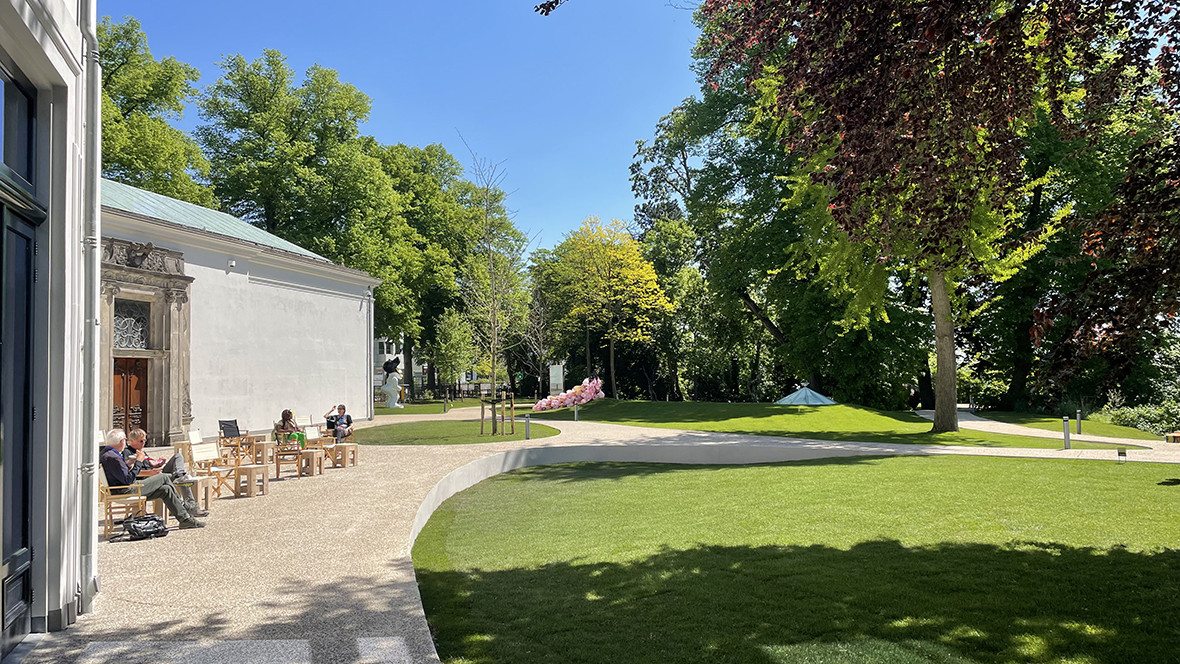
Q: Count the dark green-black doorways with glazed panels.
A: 1